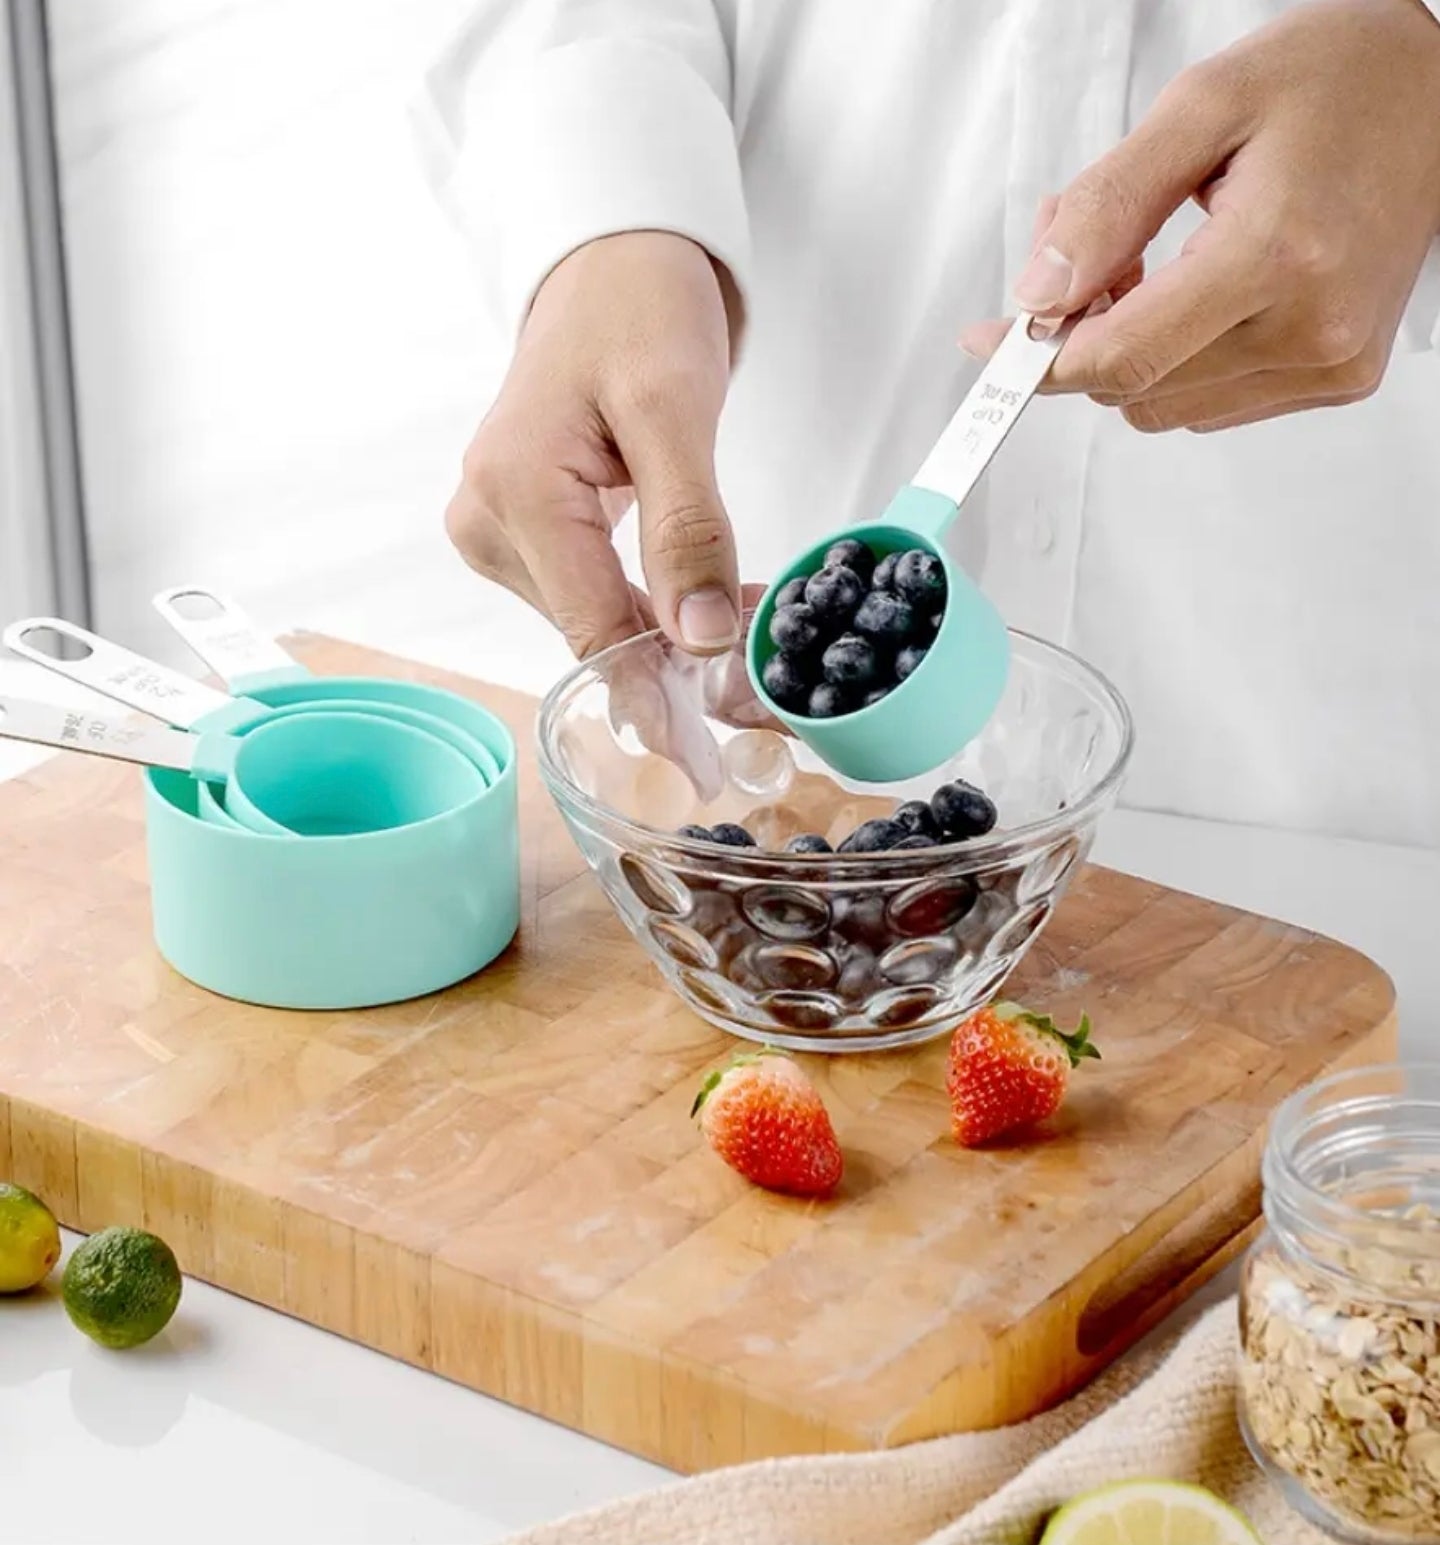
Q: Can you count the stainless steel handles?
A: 4